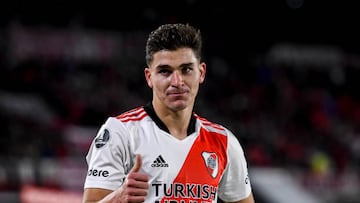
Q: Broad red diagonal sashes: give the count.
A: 1